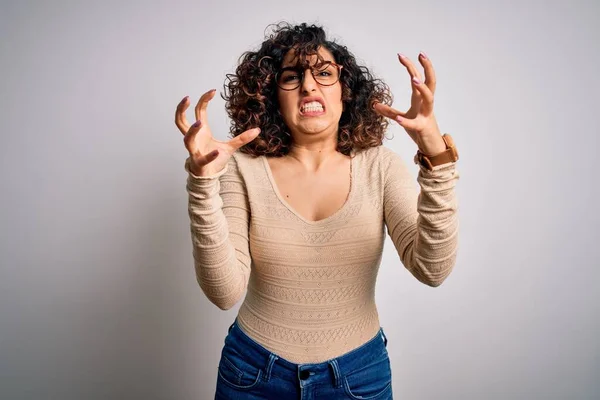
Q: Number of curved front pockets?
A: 2